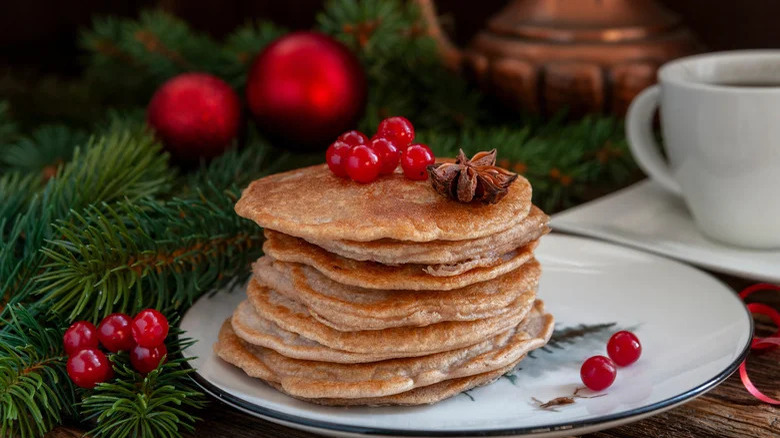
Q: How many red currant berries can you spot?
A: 13